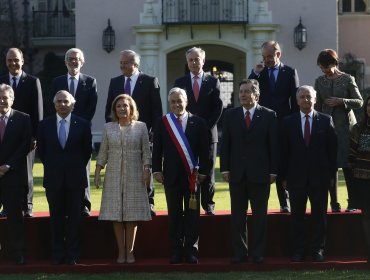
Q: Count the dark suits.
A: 10